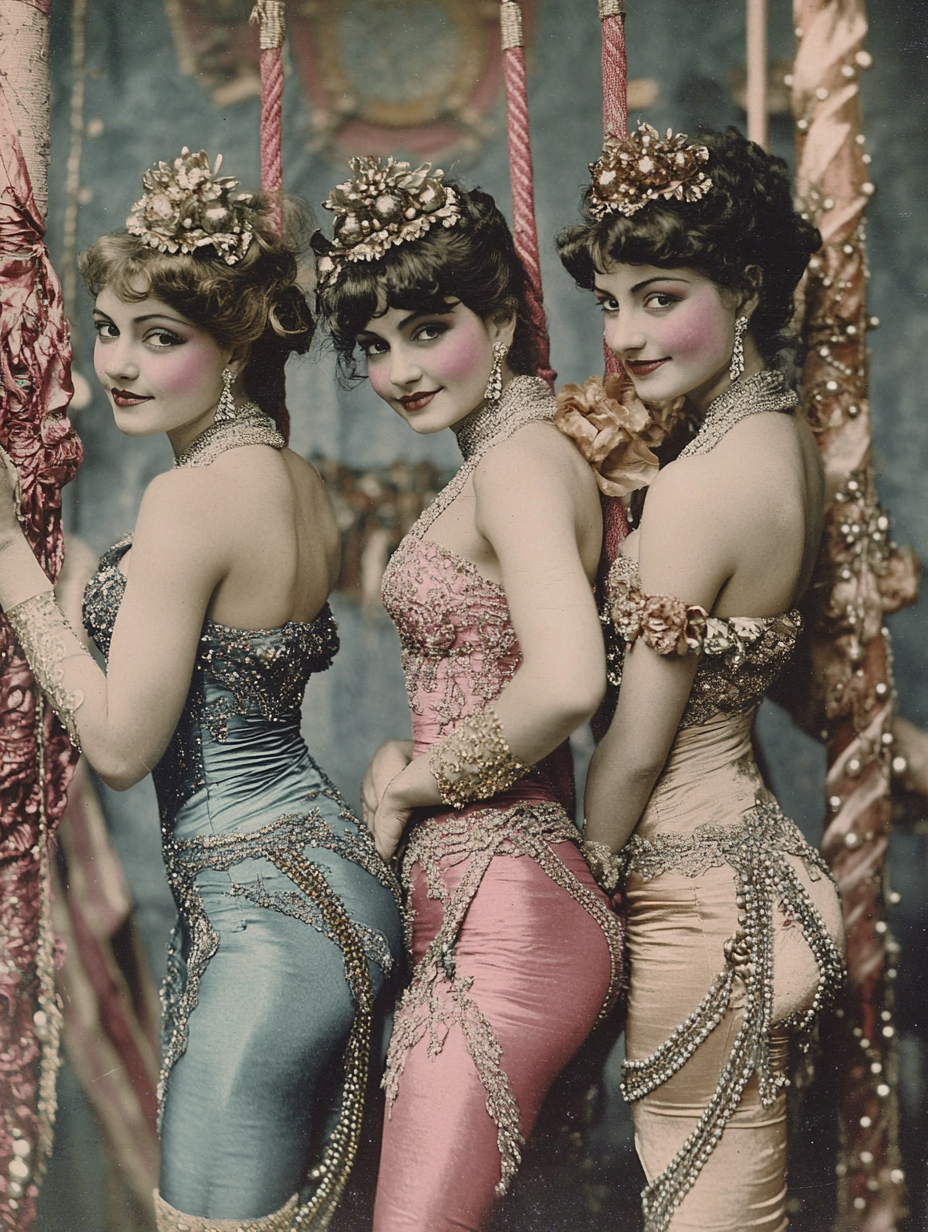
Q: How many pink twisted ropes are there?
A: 3